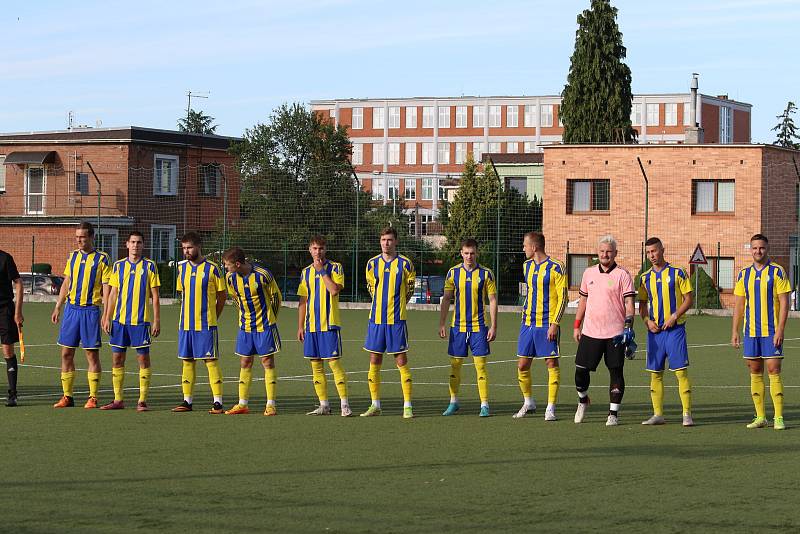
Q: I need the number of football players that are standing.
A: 11